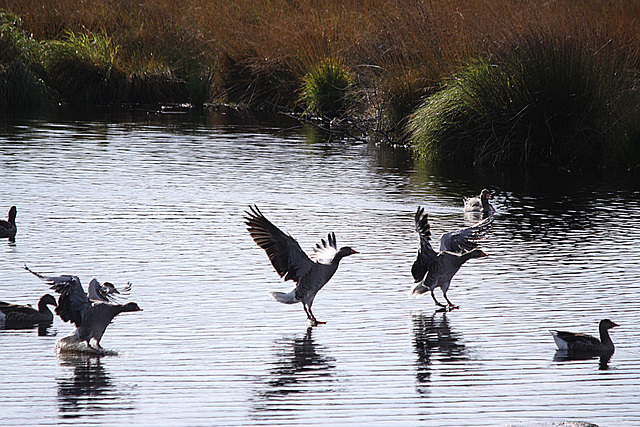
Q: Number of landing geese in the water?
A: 3